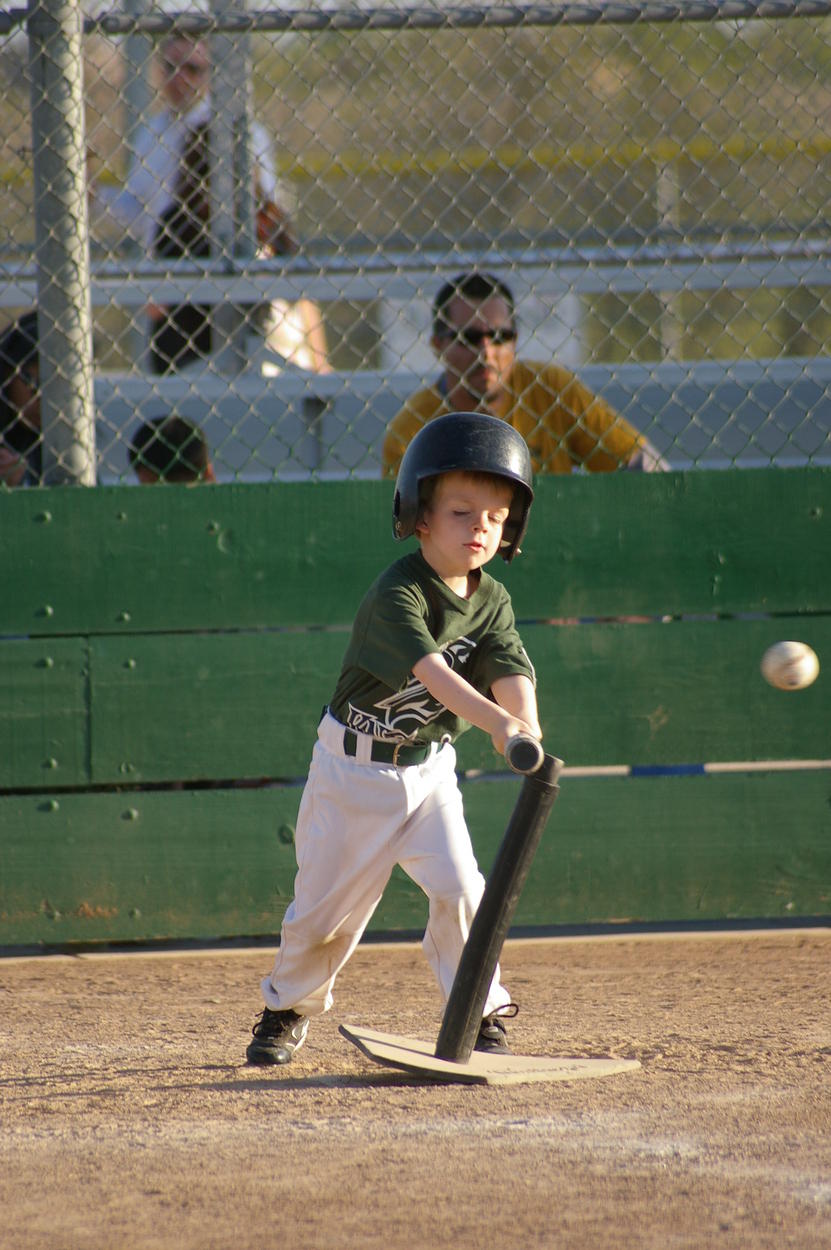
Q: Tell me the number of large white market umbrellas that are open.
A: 0